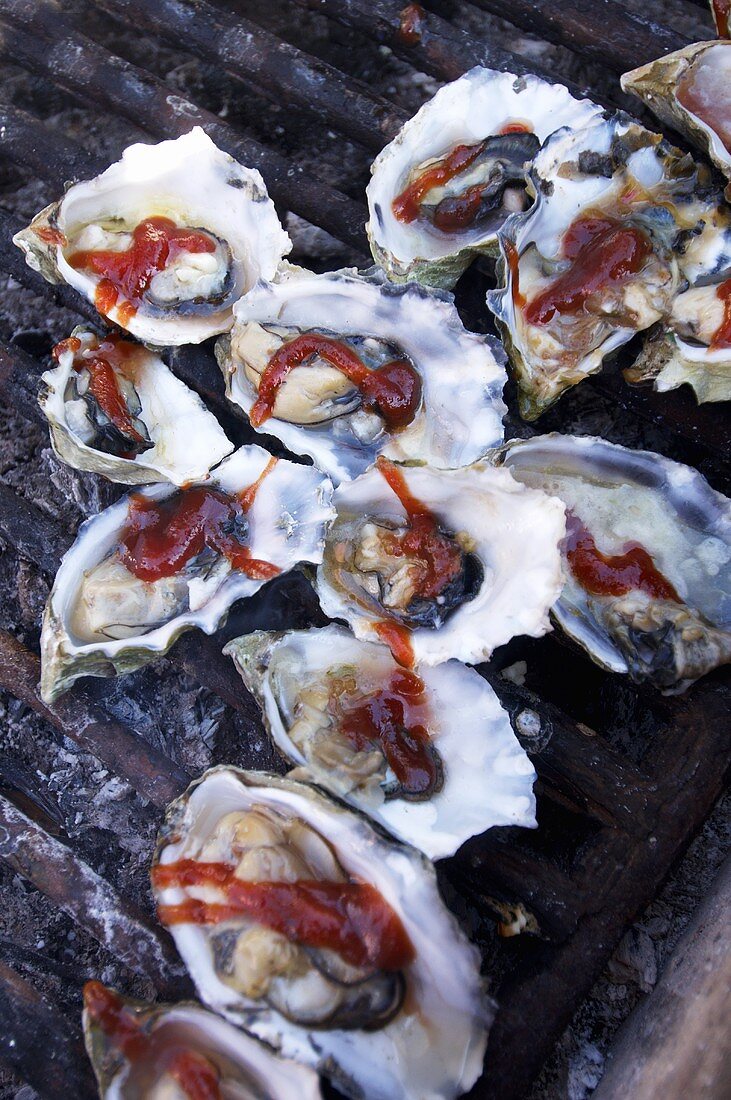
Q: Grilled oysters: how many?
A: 13